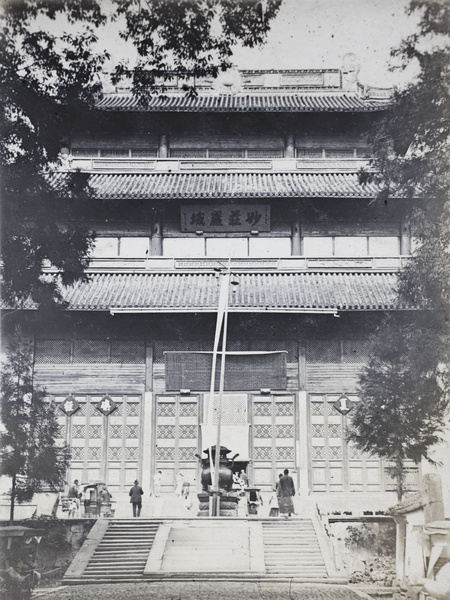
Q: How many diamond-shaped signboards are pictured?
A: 3